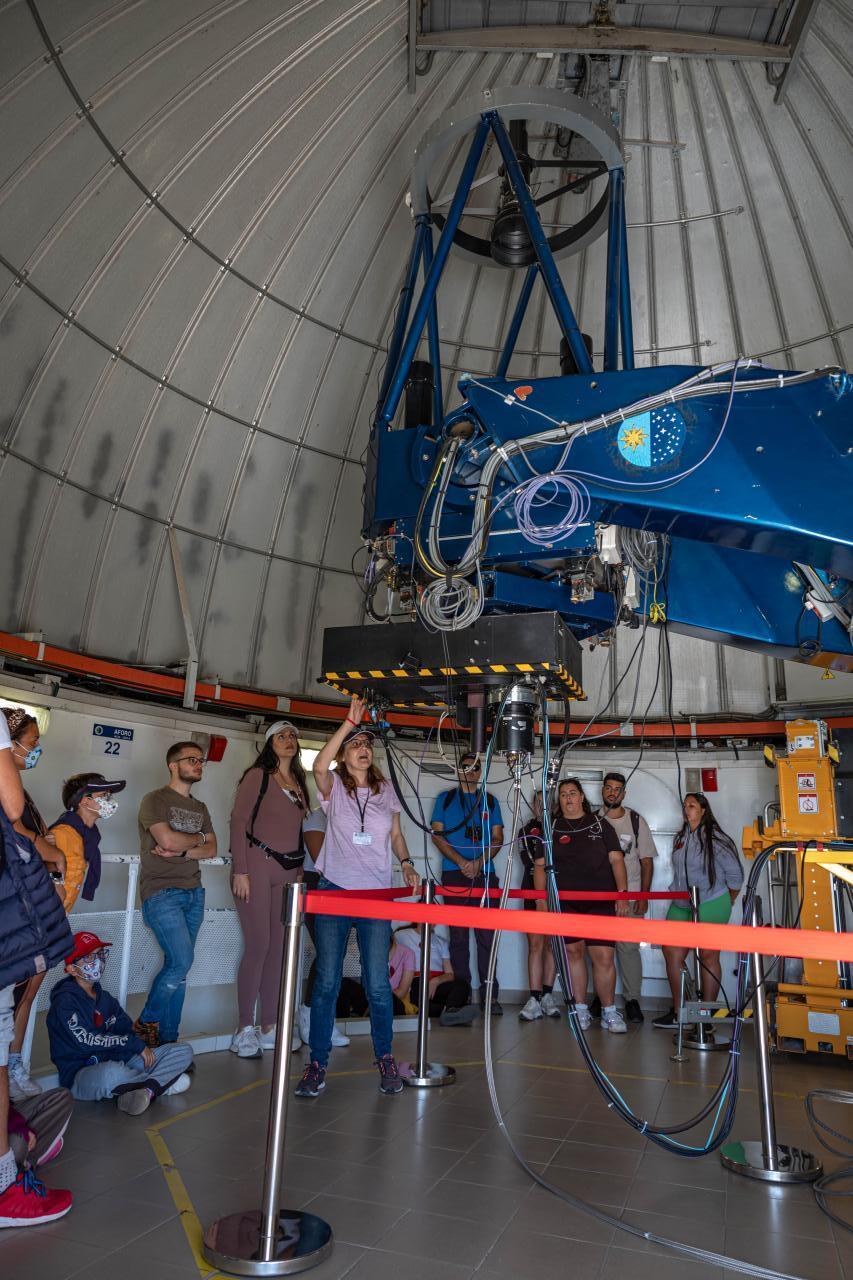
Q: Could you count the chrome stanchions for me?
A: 4